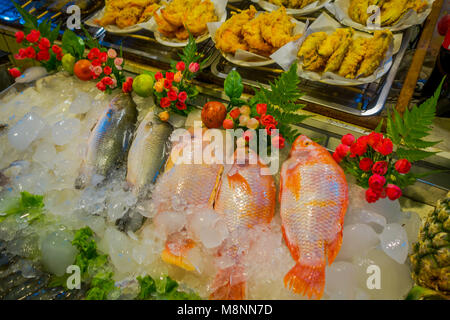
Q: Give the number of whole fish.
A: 5